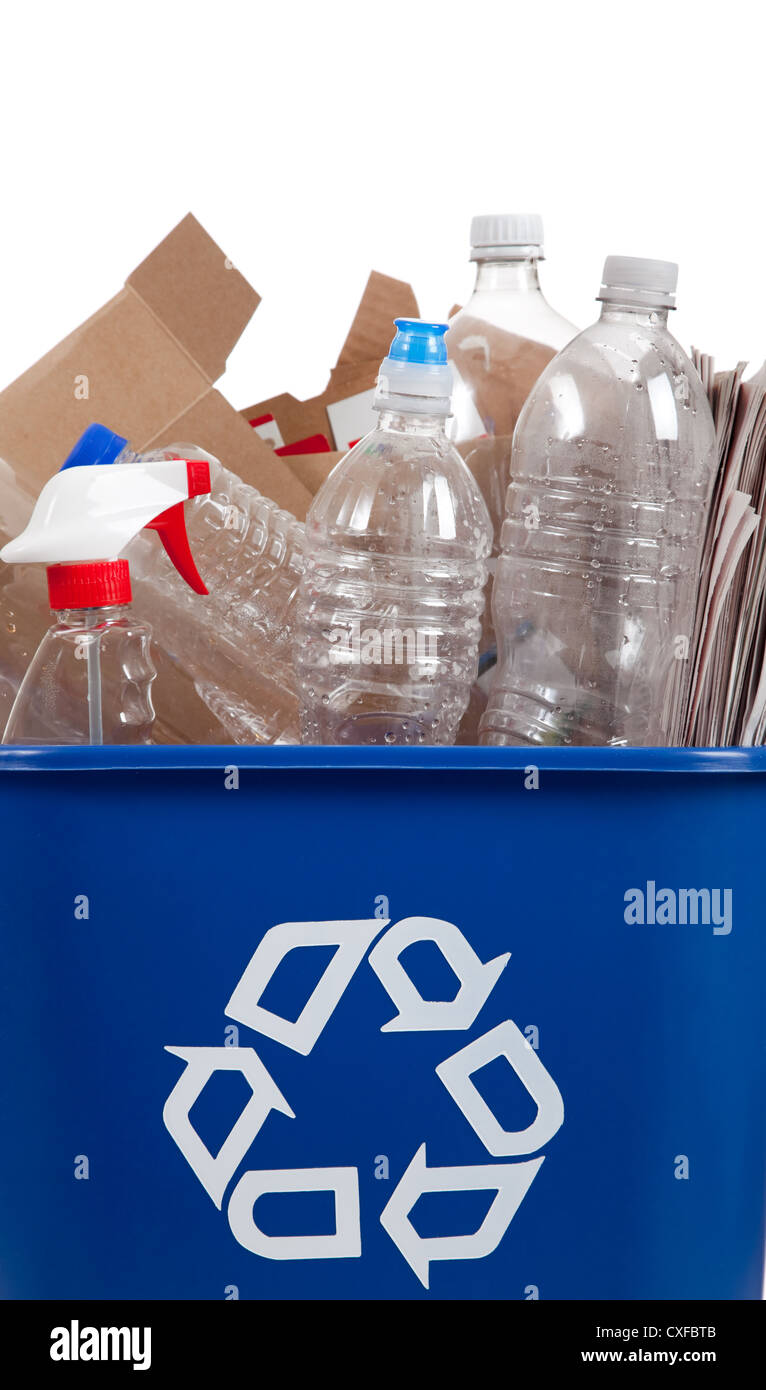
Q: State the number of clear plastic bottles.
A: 5